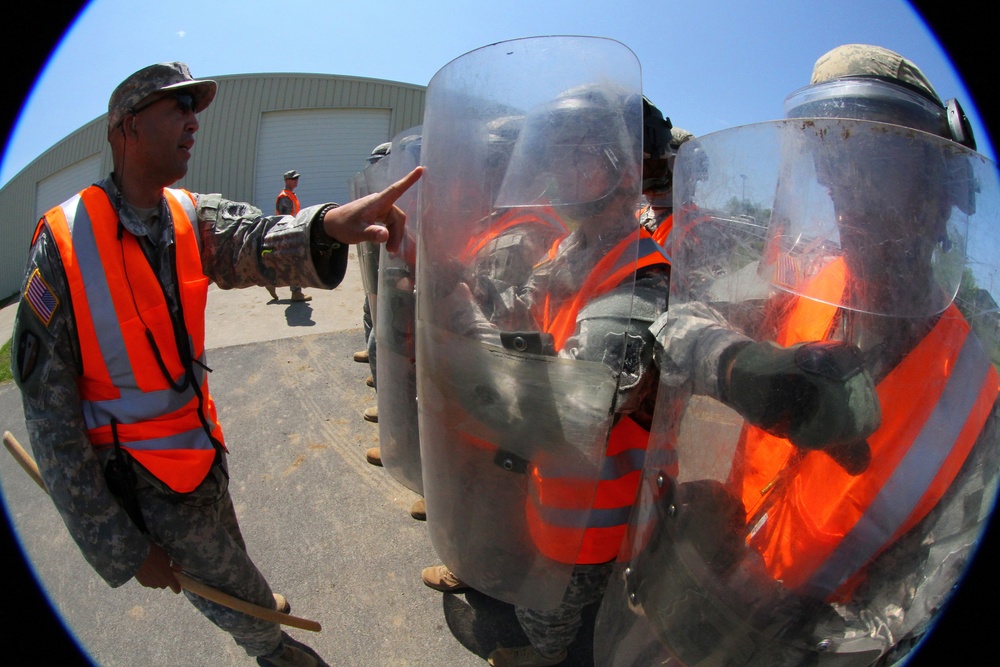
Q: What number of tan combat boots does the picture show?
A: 11